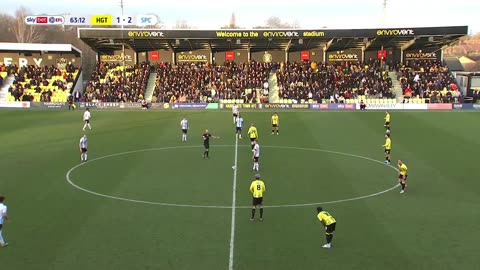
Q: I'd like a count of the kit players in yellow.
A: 7